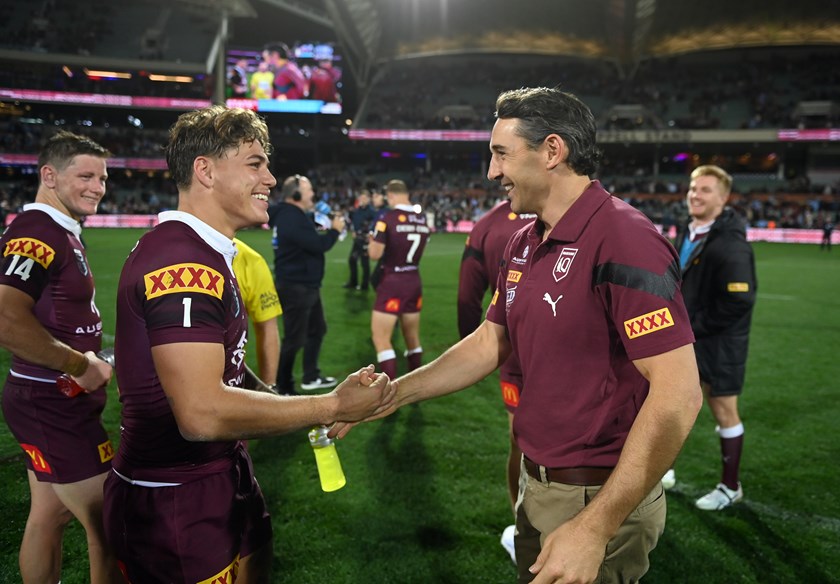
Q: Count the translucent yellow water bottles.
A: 1